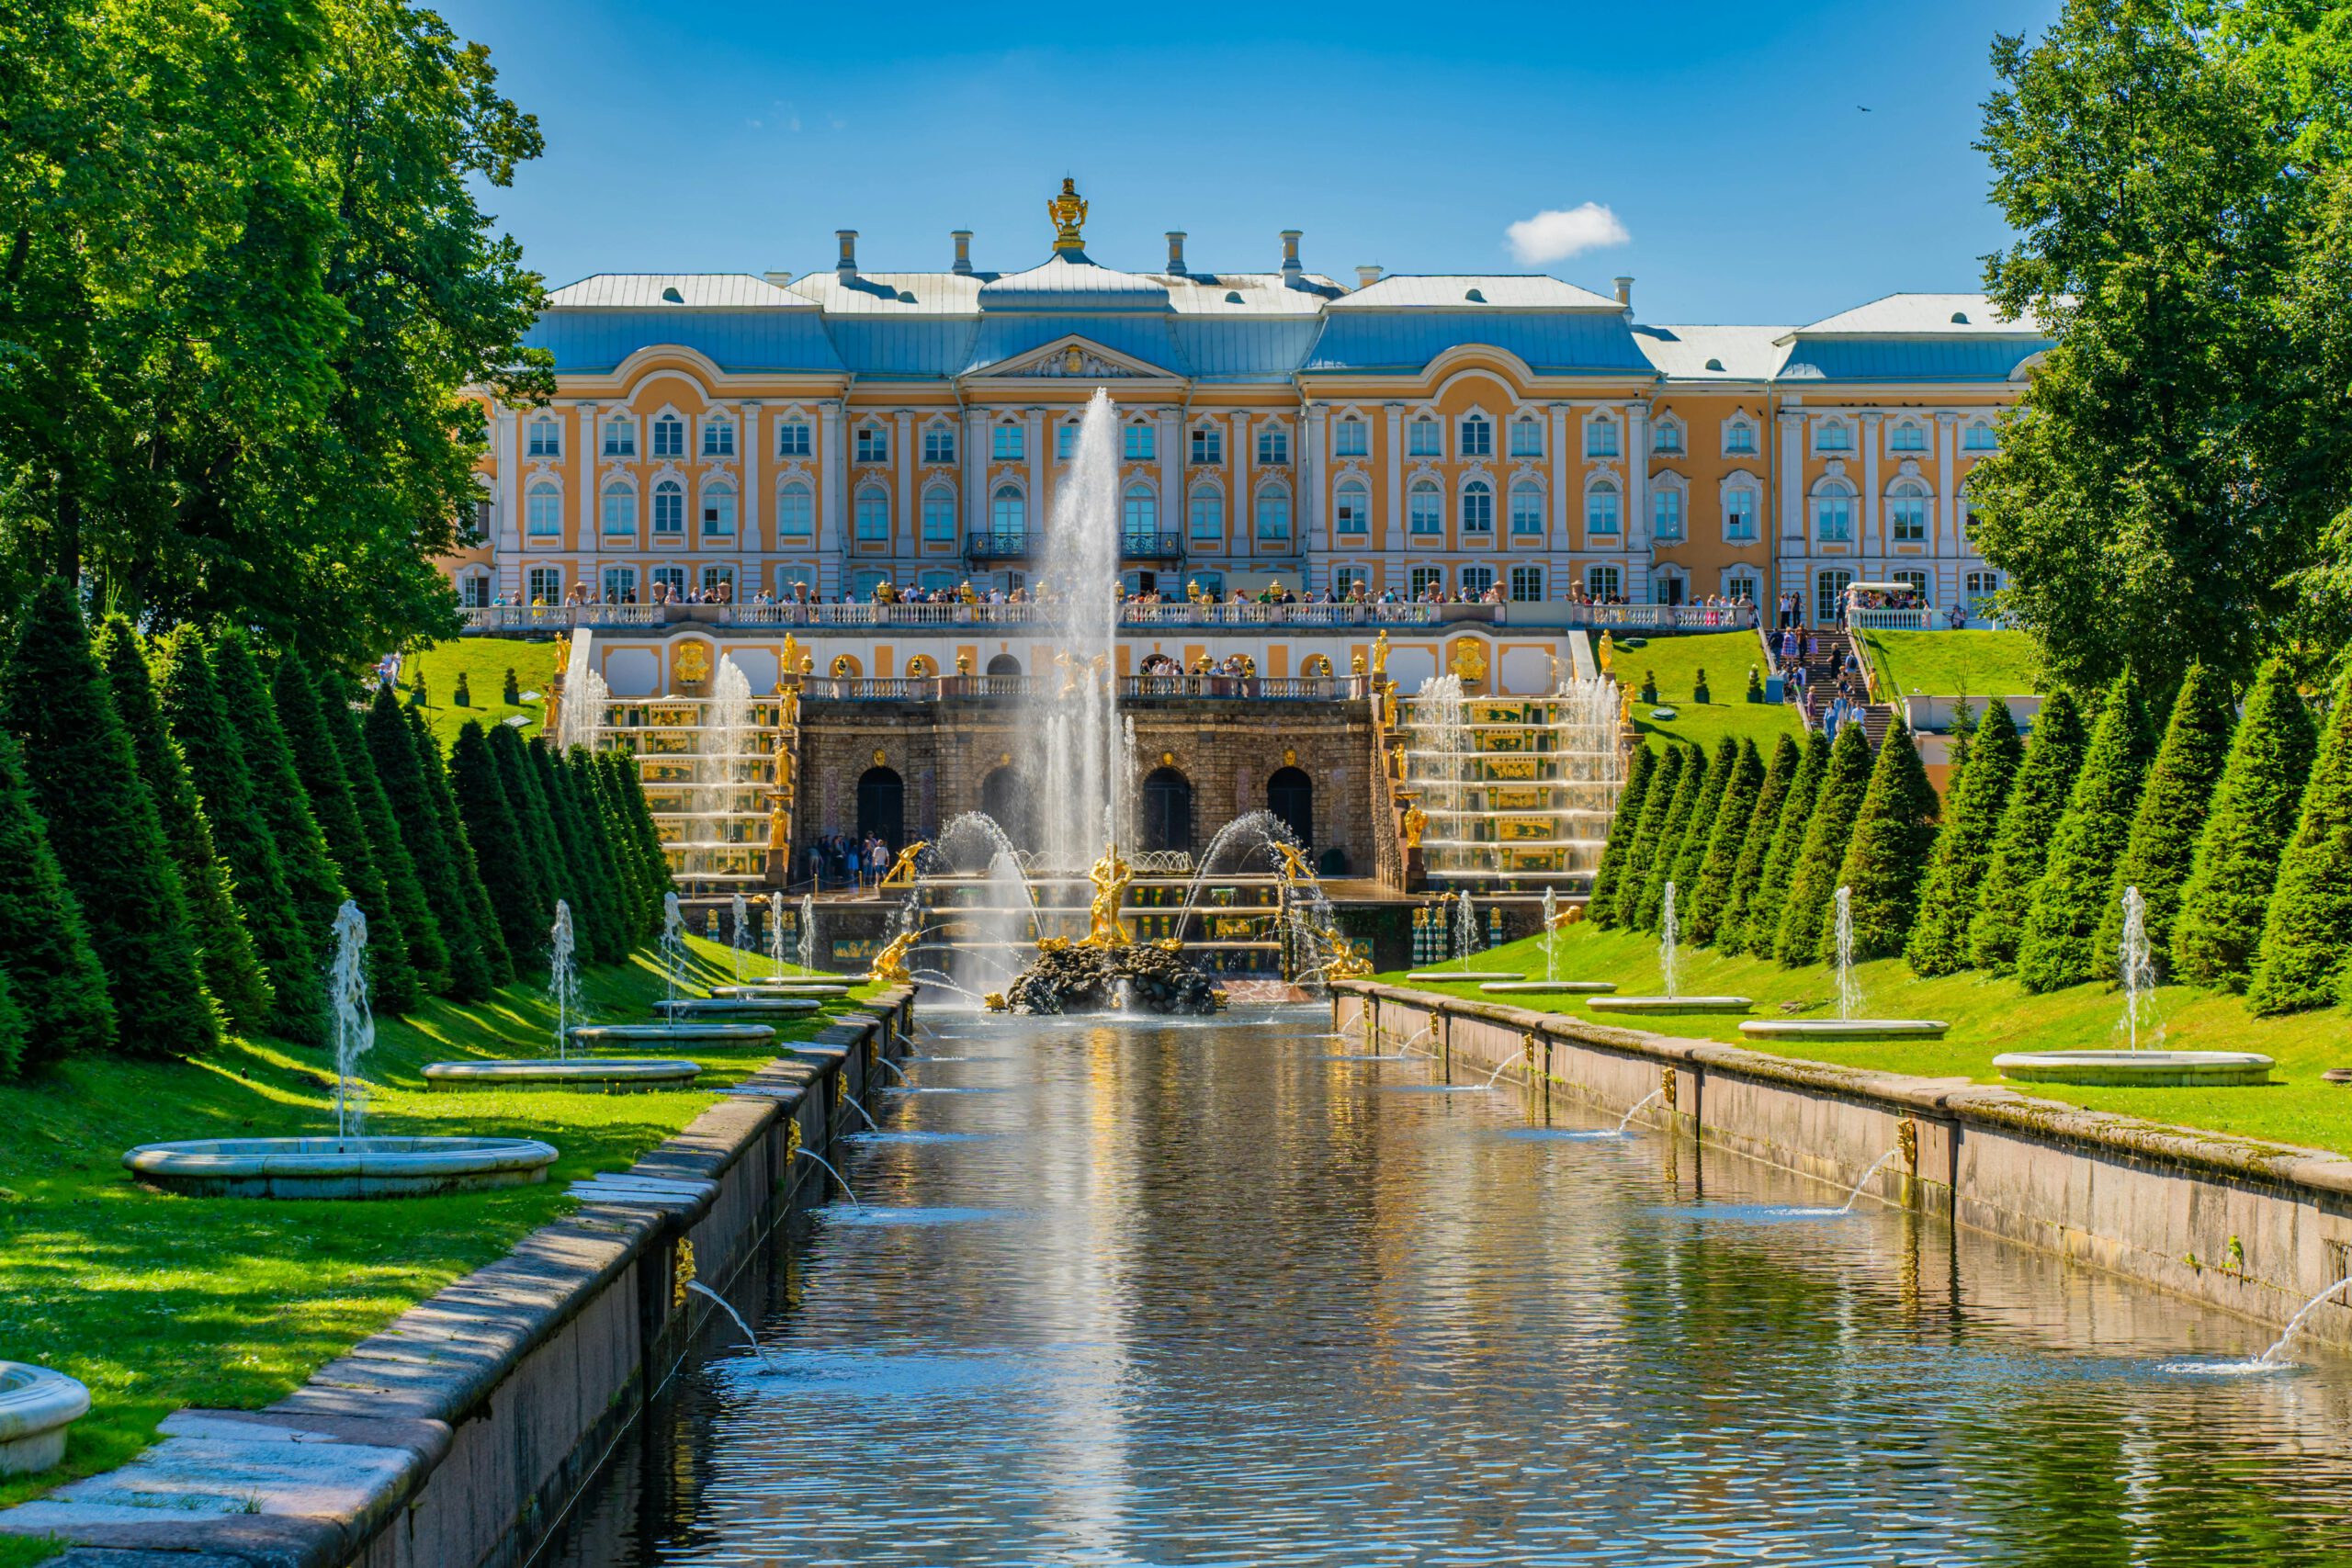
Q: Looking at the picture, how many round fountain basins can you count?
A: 12